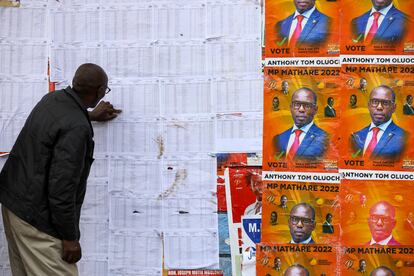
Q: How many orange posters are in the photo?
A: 8